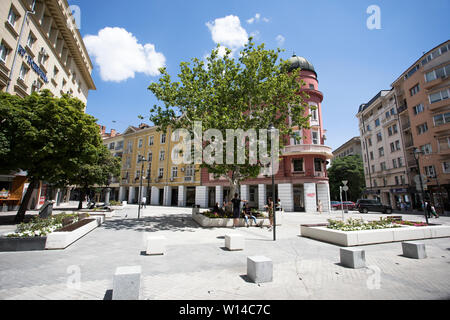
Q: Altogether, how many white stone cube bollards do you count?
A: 6